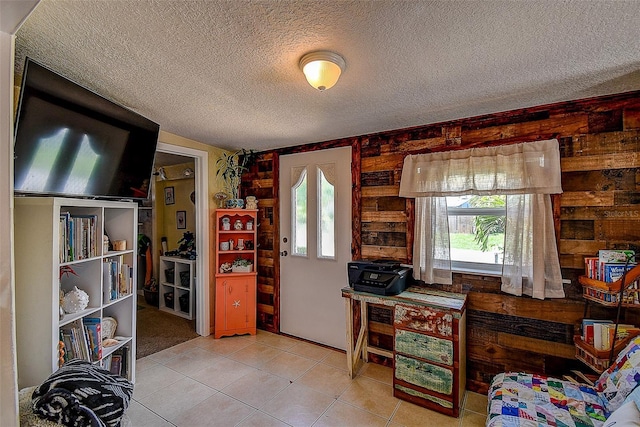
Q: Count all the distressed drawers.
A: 3